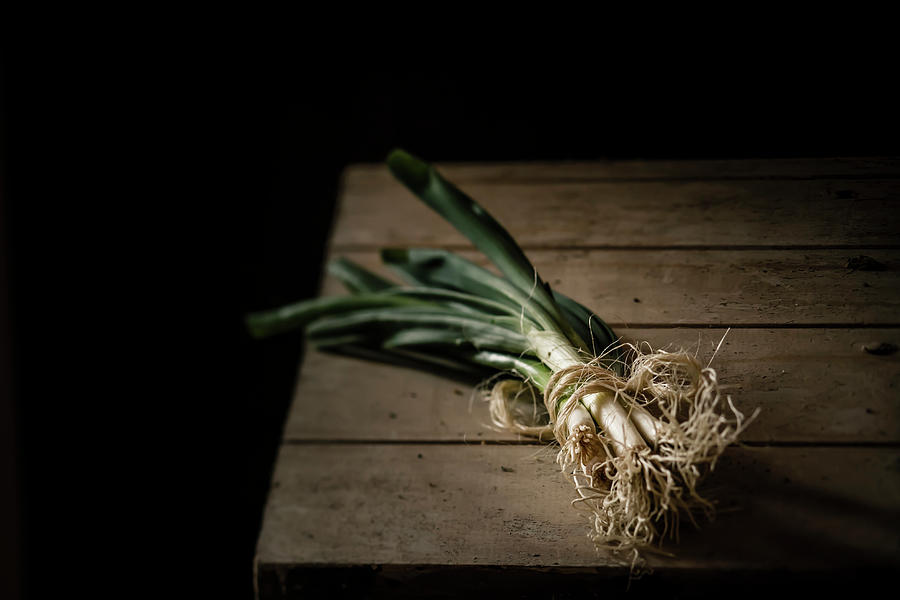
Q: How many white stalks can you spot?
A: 3